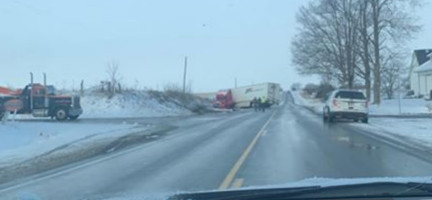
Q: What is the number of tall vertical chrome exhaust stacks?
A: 2